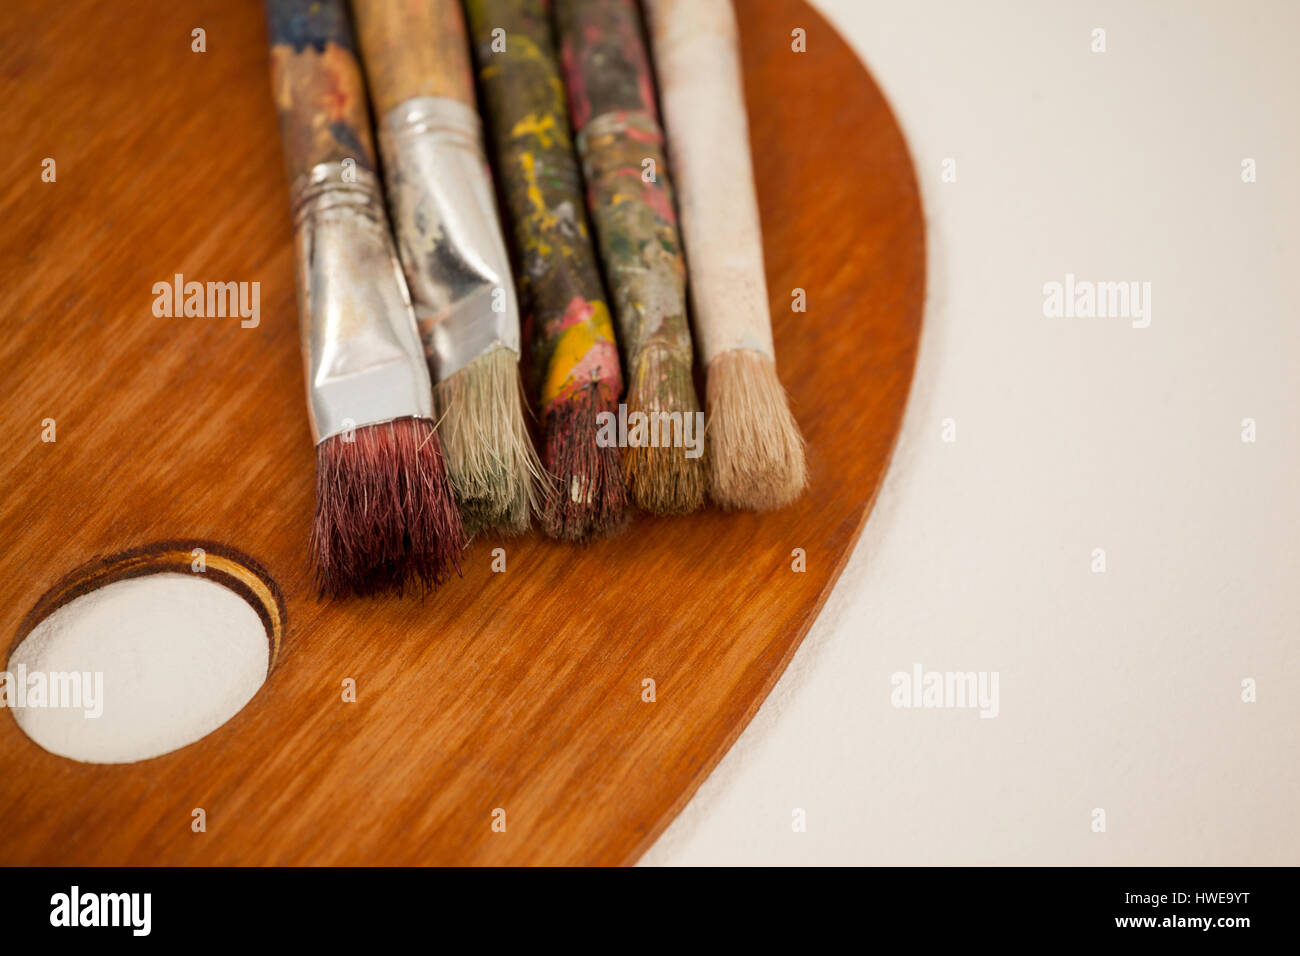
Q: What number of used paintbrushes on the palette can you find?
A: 5